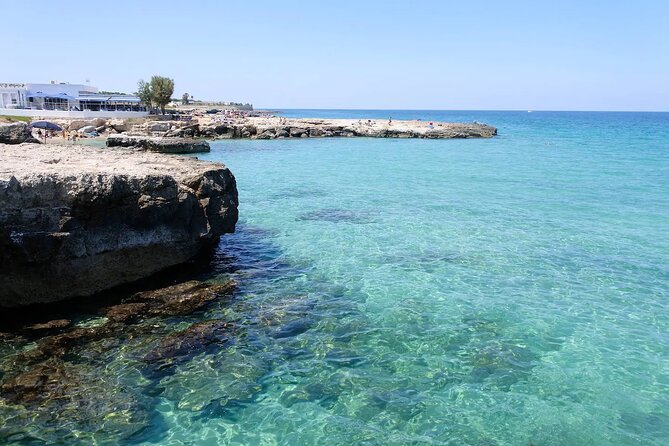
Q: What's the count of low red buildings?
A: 0